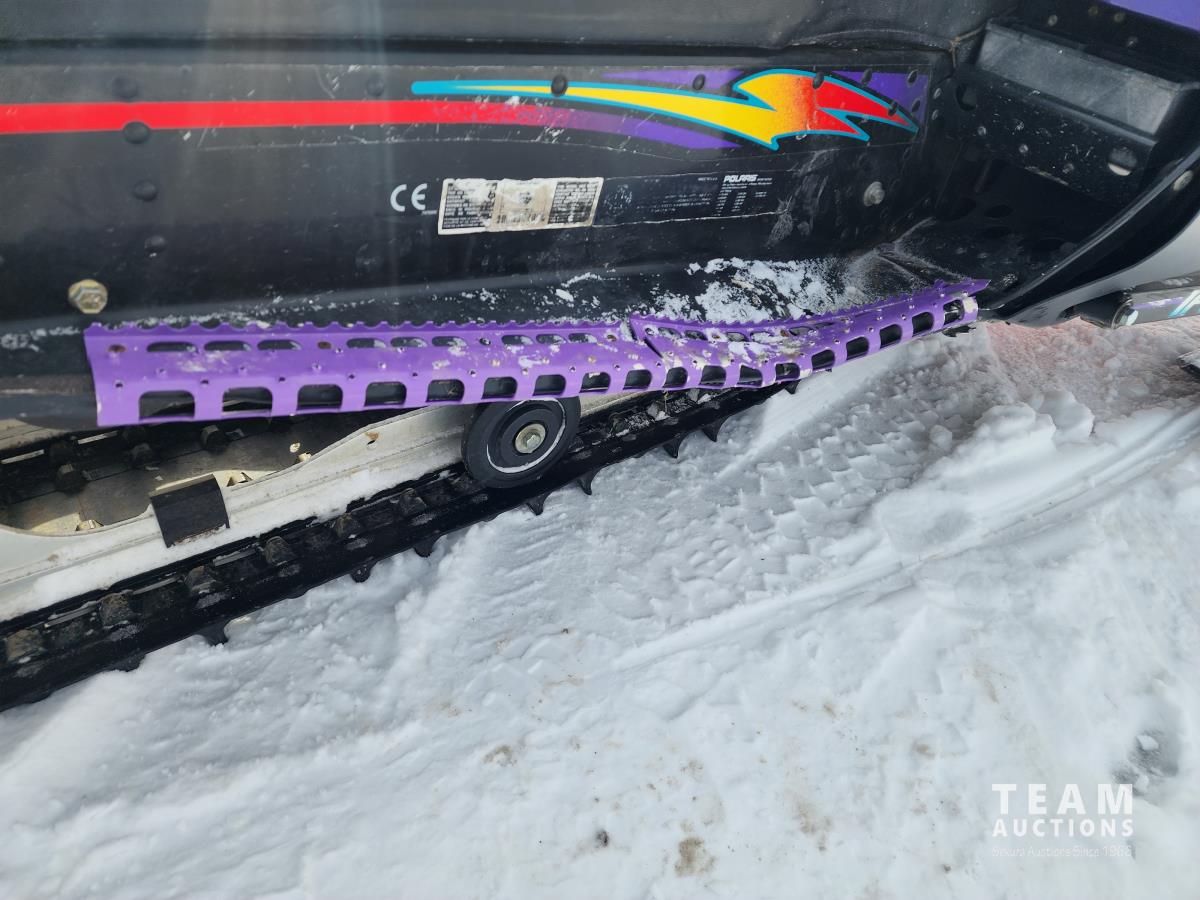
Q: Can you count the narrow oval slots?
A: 15